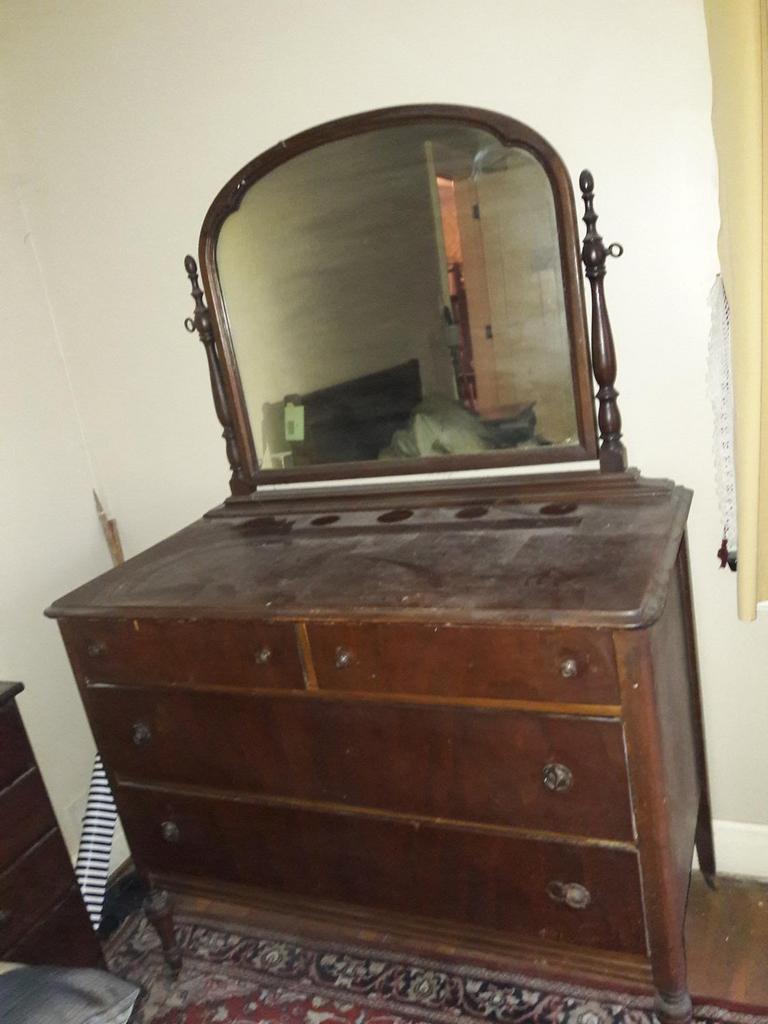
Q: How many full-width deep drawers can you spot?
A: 2